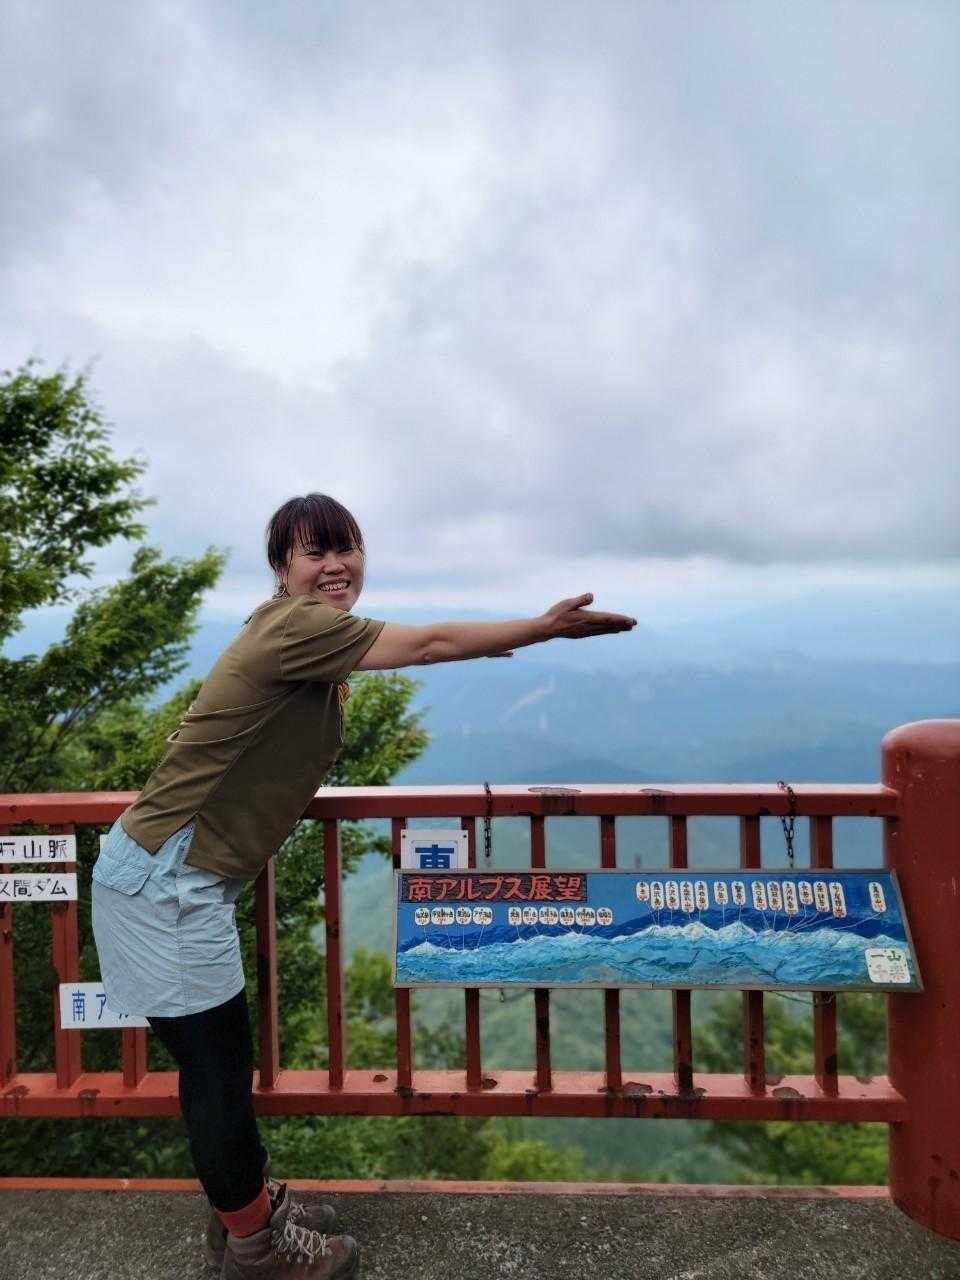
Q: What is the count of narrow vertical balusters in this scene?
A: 12